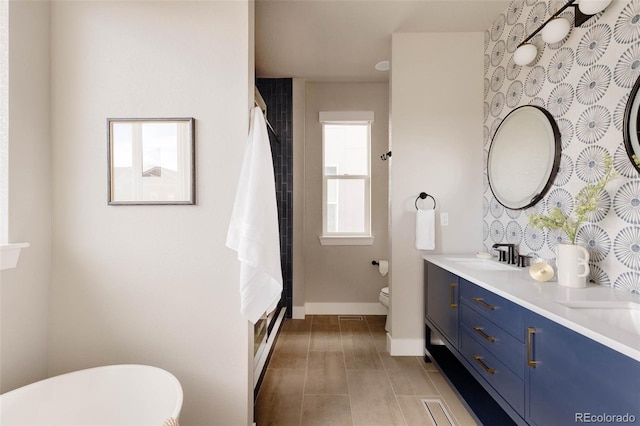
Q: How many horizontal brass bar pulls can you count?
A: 3